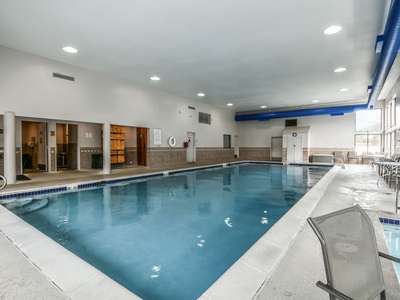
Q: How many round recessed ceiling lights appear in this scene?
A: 9